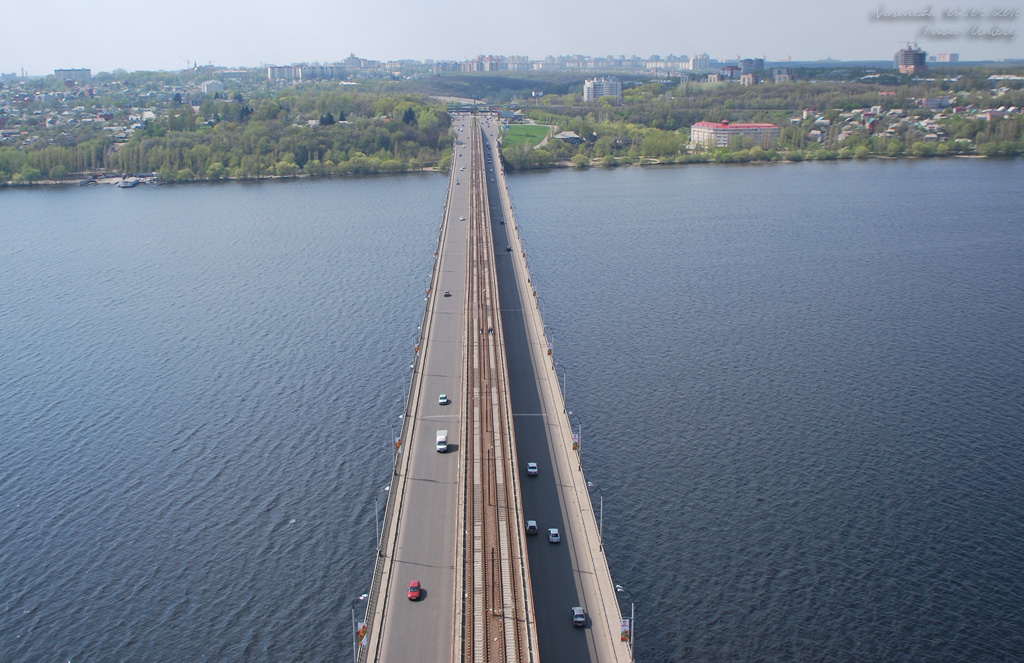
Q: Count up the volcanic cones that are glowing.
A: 0